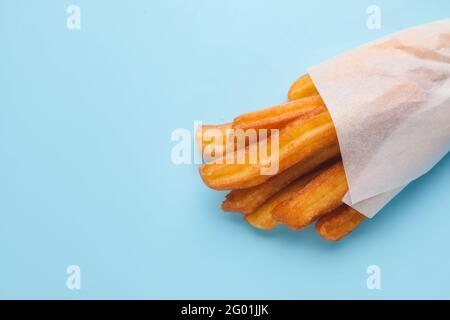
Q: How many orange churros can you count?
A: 8